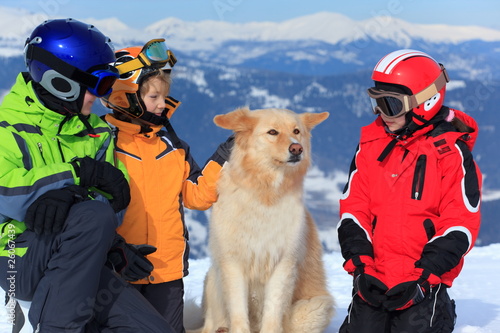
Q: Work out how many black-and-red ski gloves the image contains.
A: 2